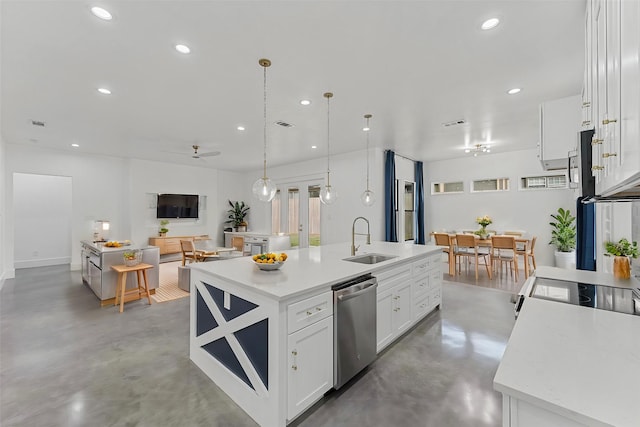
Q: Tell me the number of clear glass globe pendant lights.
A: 3